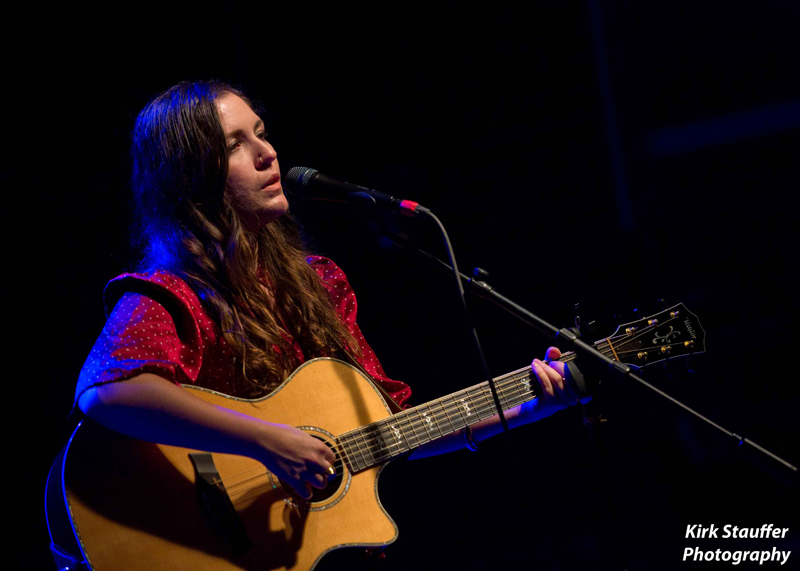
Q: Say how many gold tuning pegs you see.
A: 6